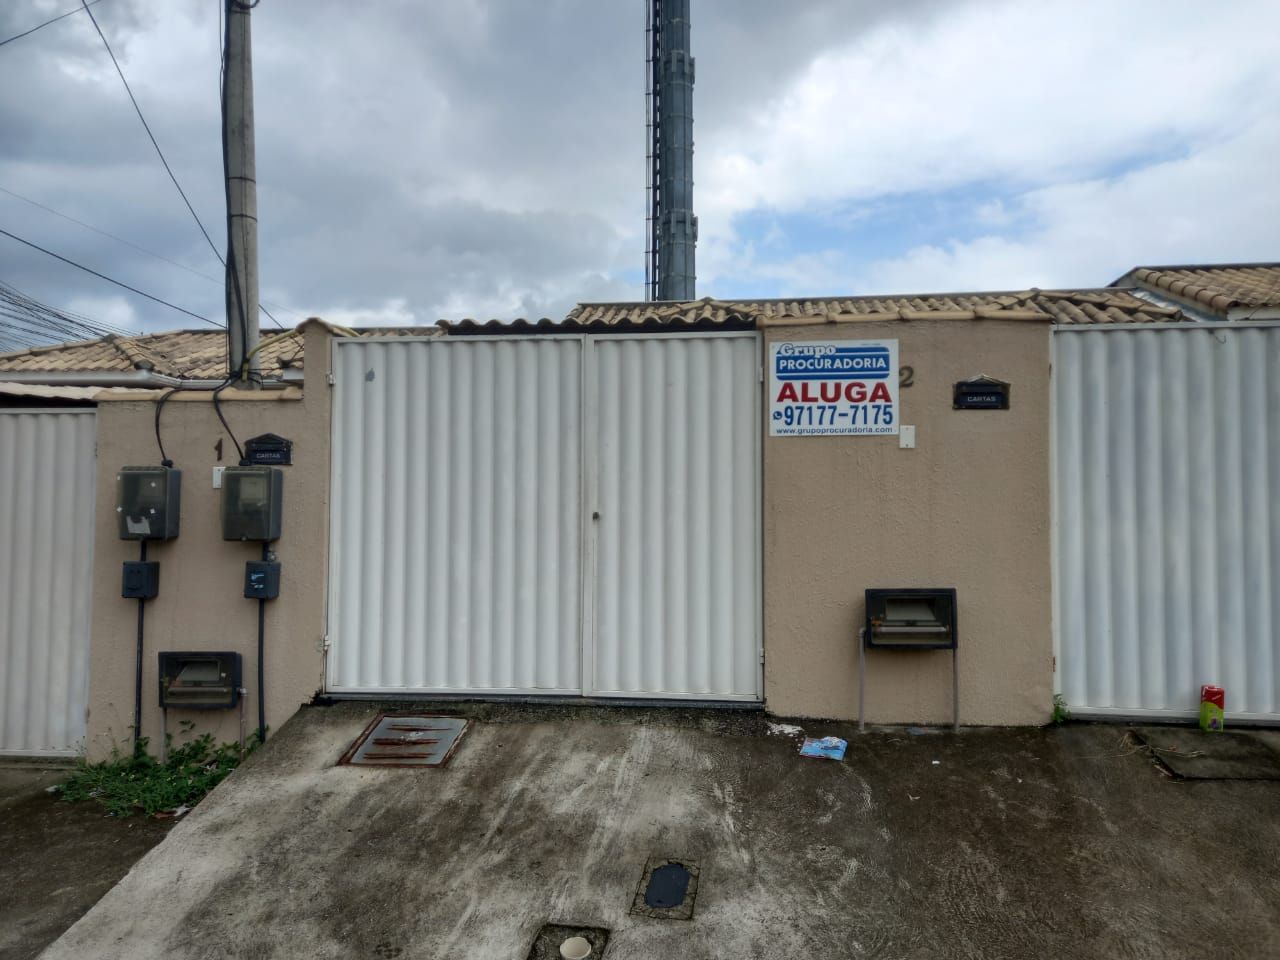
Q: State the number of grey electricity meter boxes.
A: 2